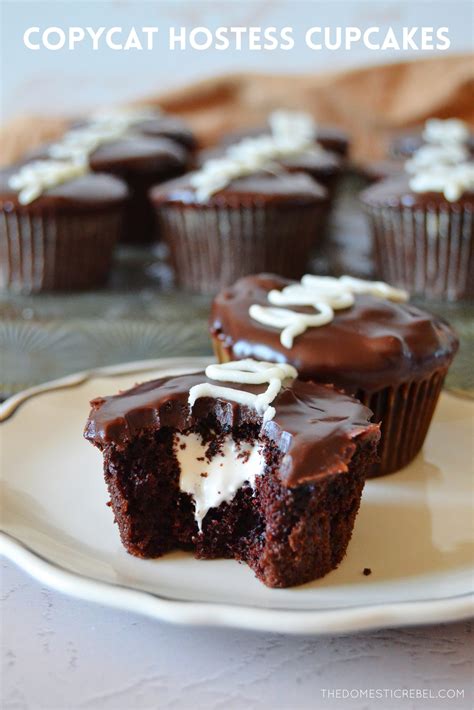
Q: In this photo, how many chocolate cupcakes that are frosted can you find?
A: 11